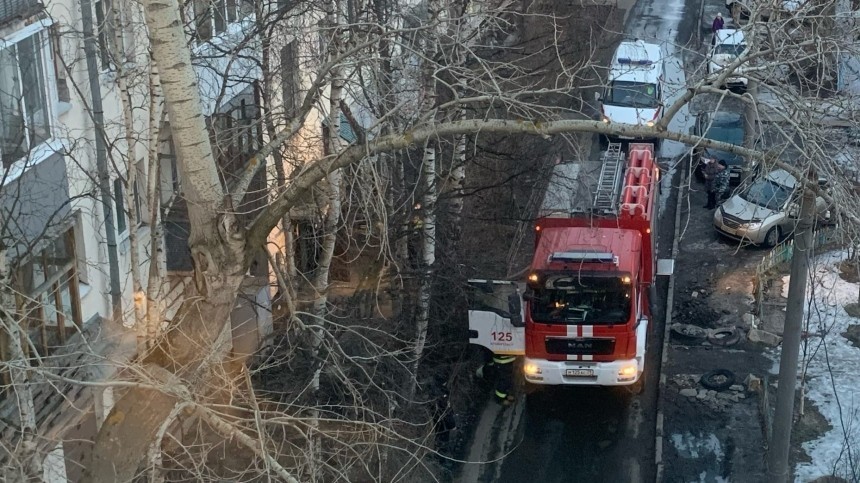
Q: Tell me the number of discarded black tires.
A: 3